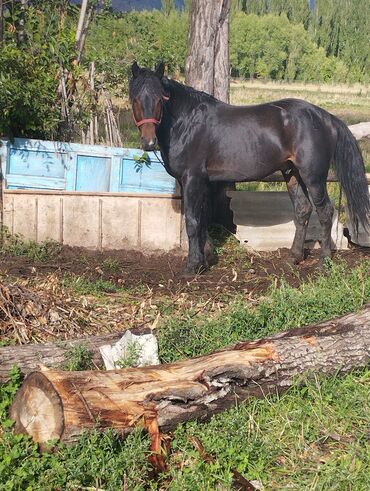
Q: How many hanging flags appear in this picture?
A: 0